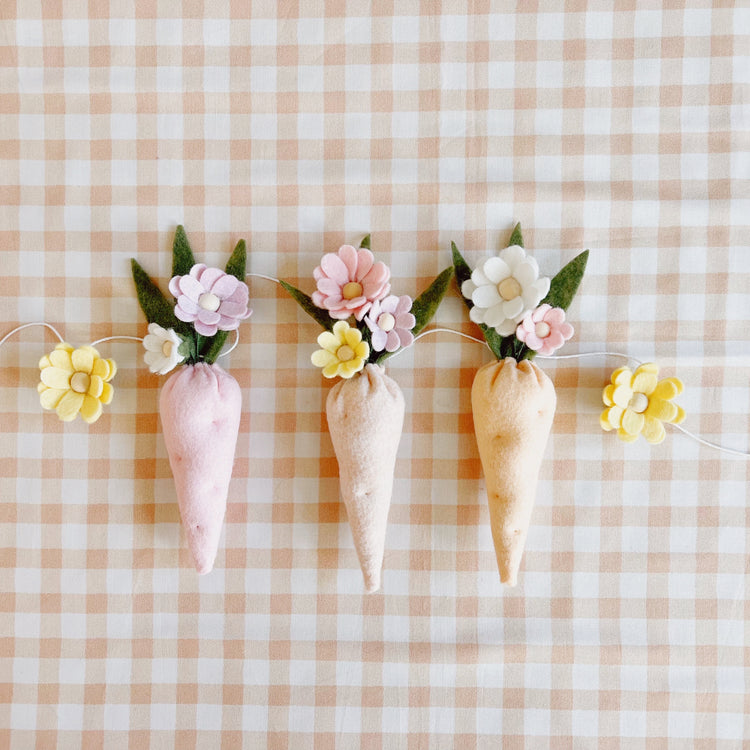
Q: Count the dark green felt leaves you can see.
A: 9